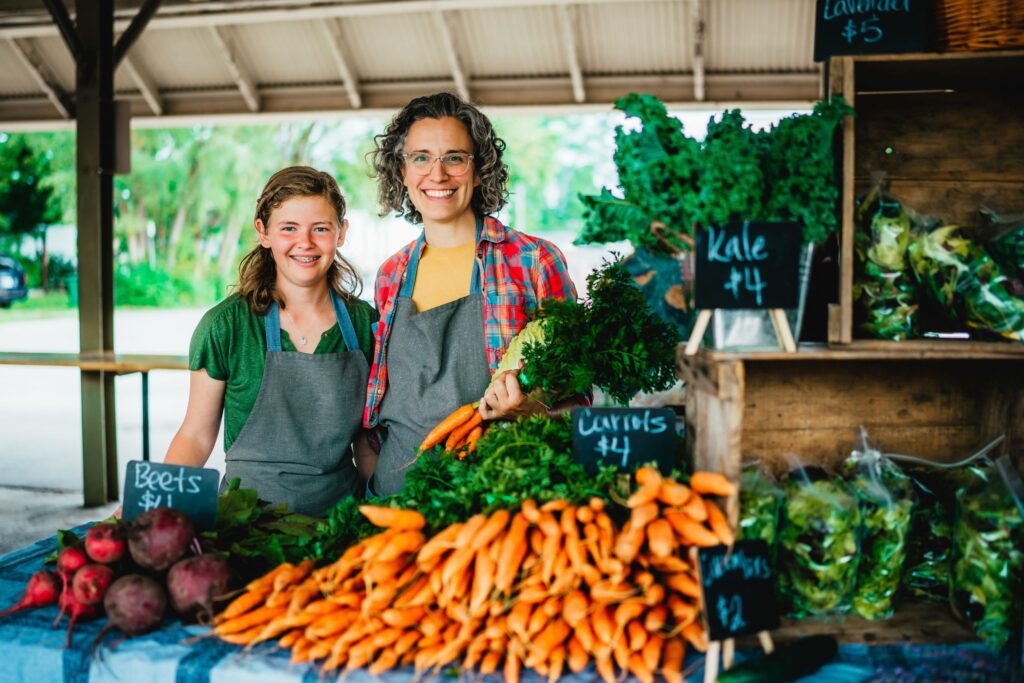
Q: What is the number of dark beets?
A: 3